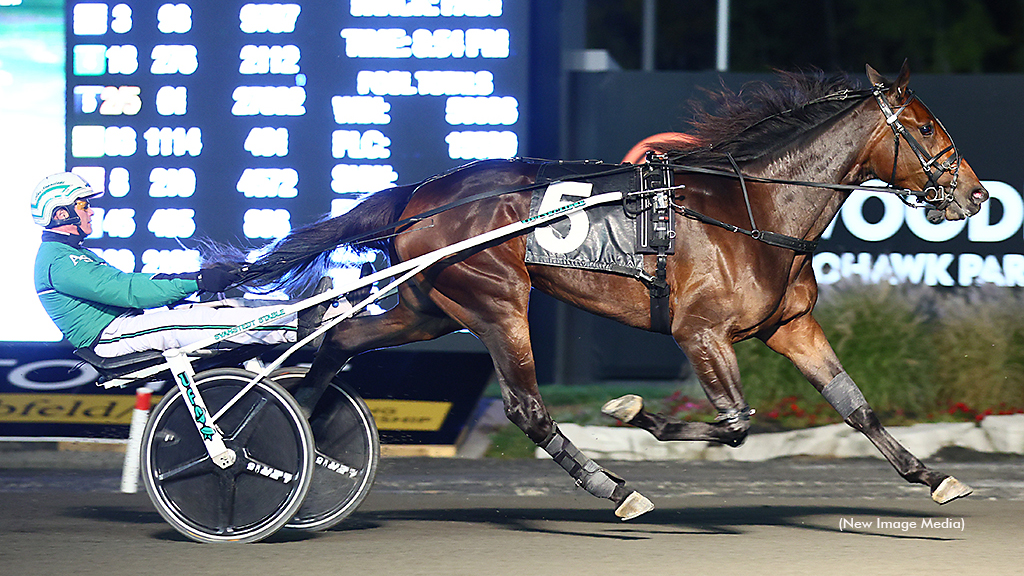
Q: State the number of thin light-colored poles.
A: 2